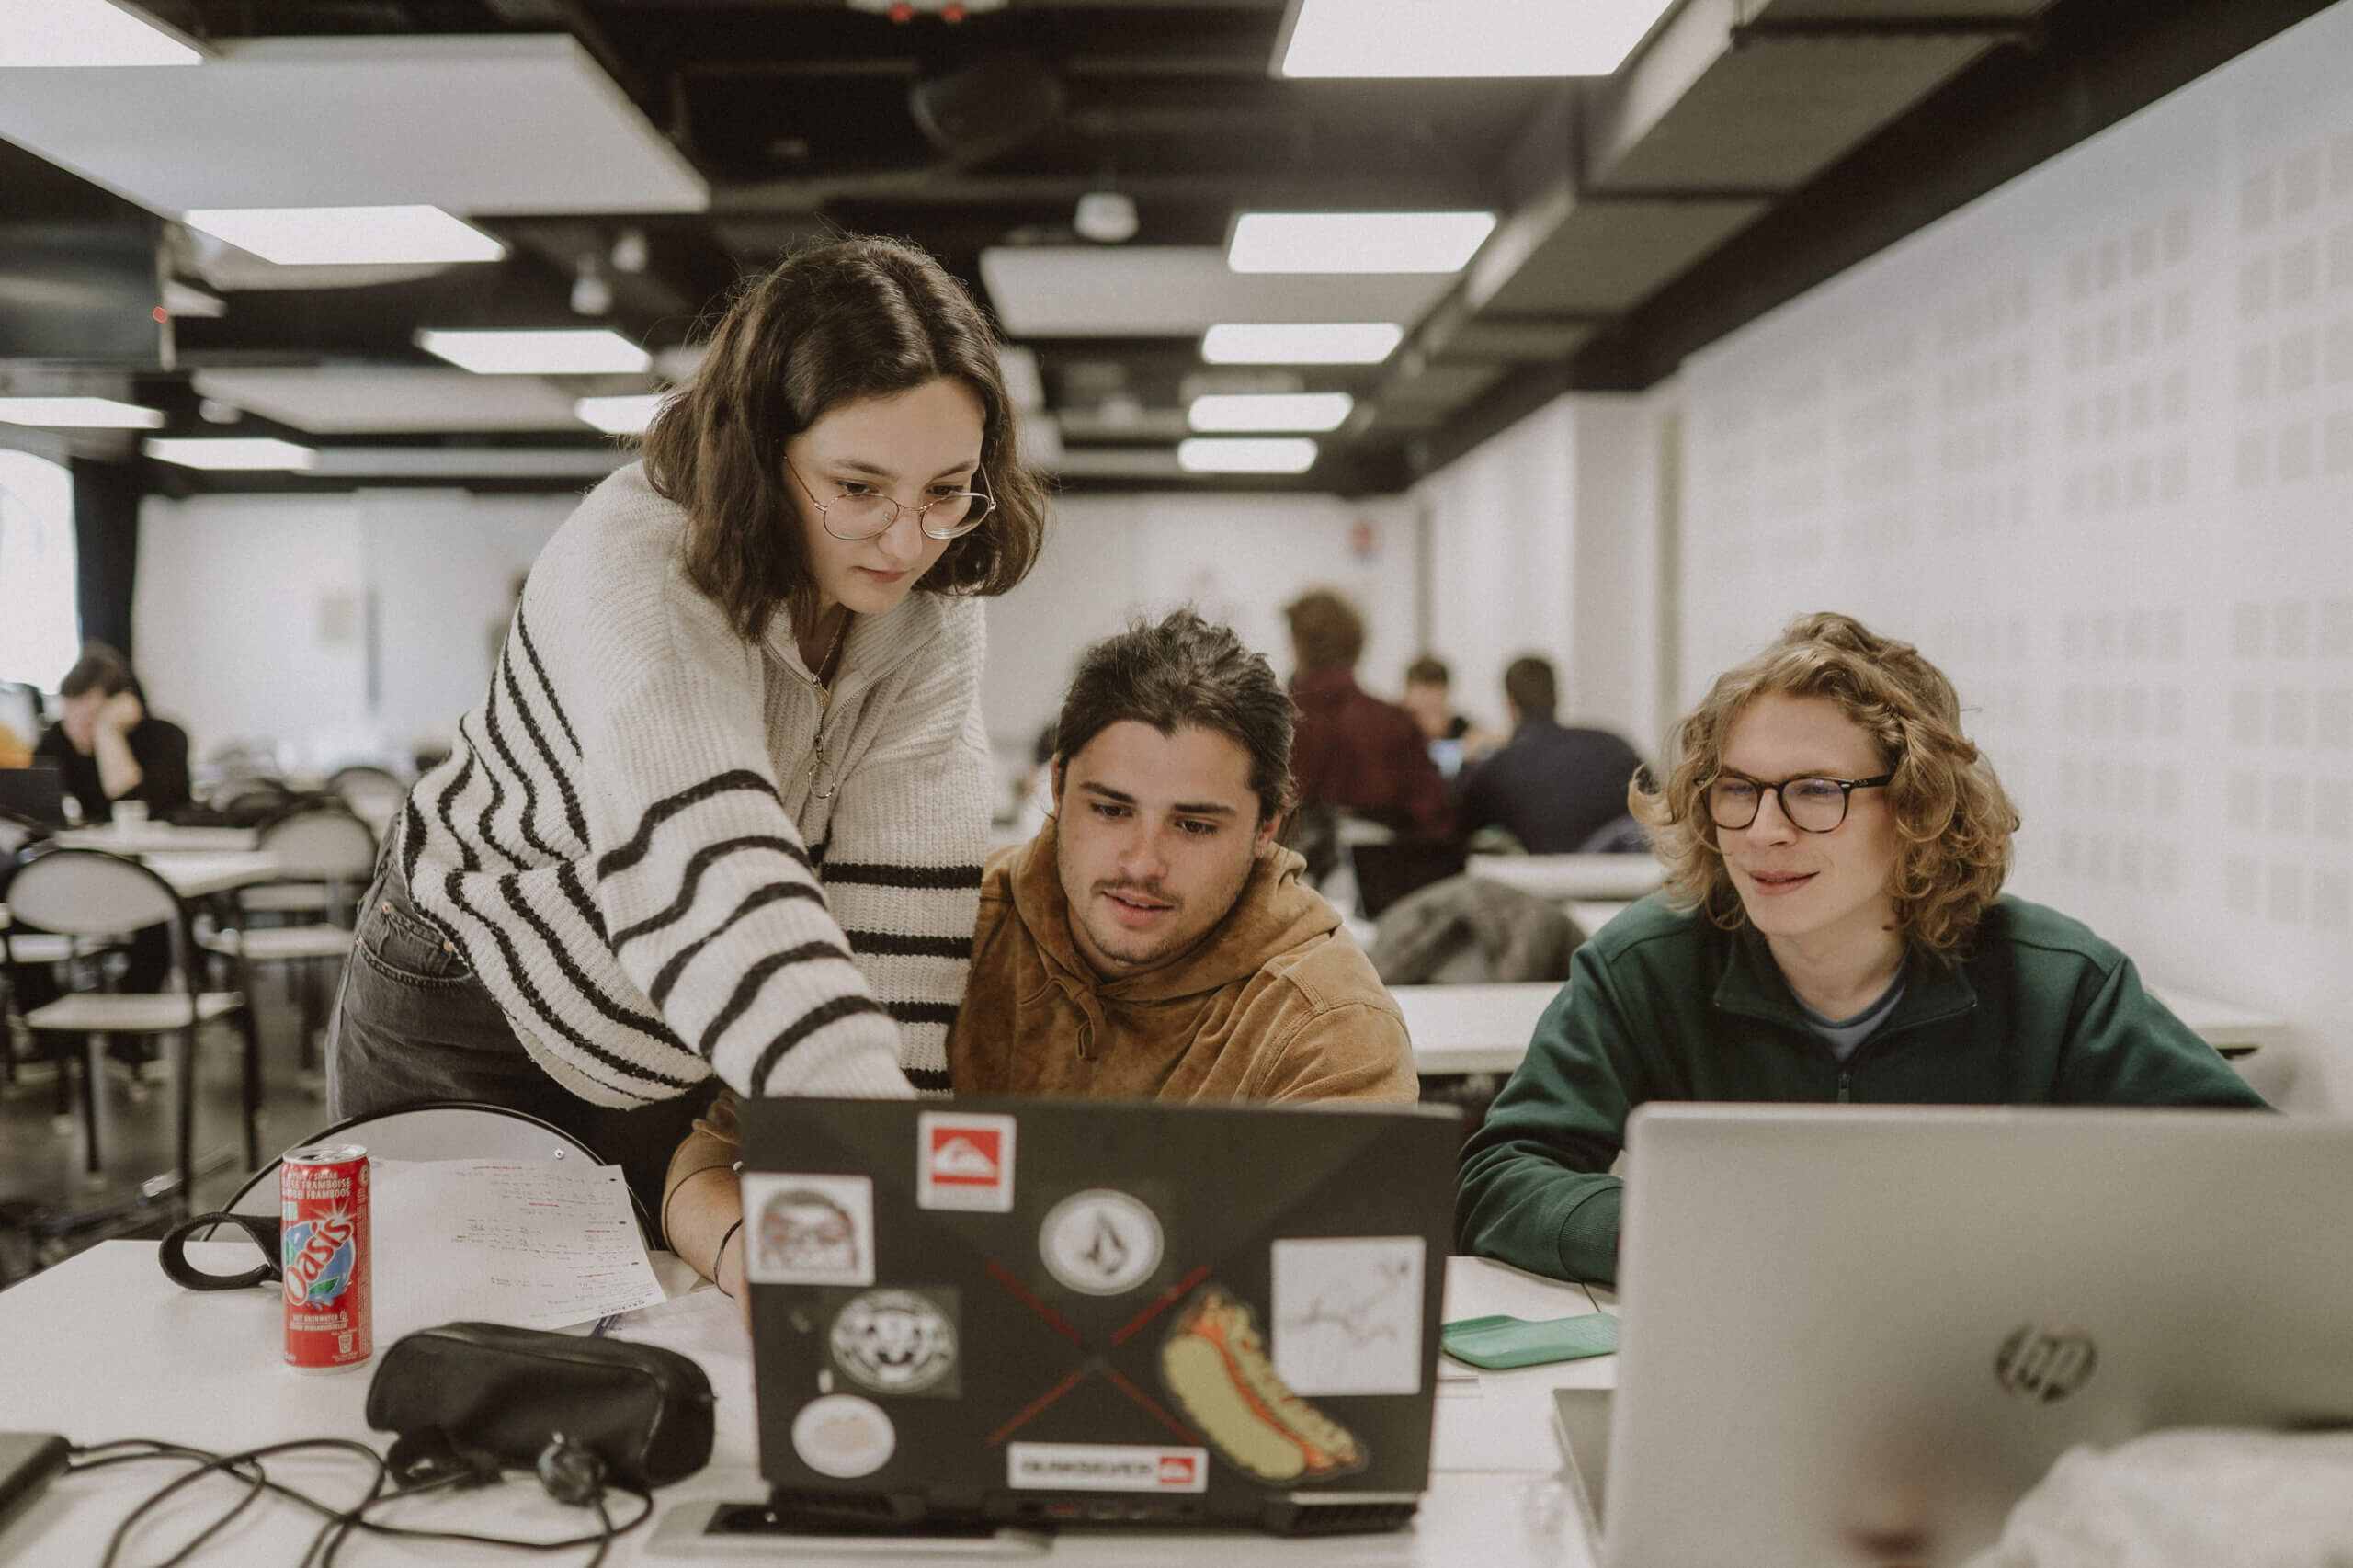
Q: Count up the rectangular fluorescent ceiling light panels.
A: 11